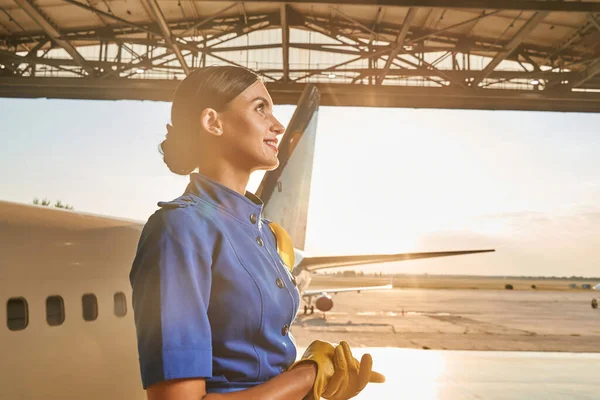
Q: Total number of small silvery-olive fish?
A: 0